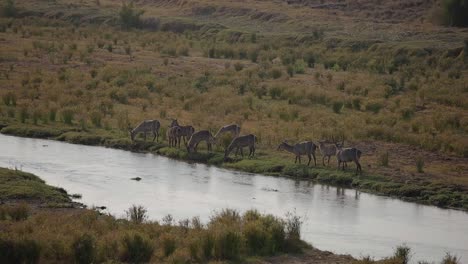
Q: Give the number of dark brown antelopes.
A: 9